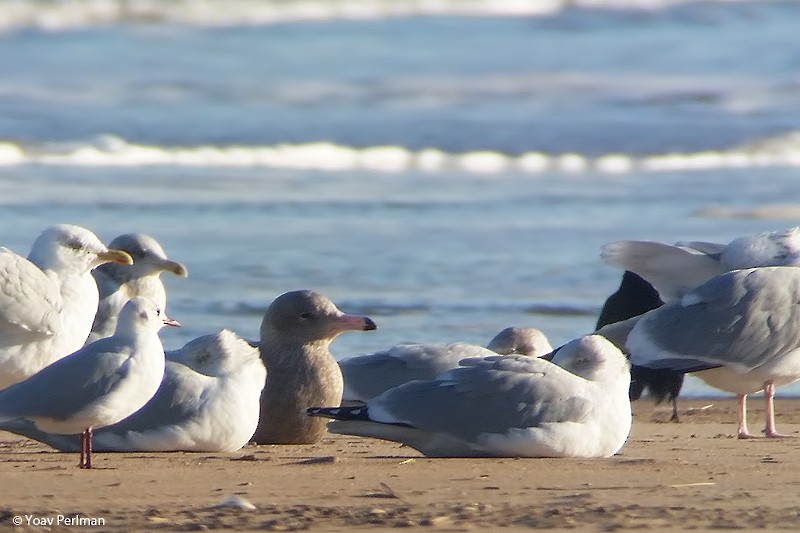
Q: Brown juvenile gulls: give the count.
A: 1